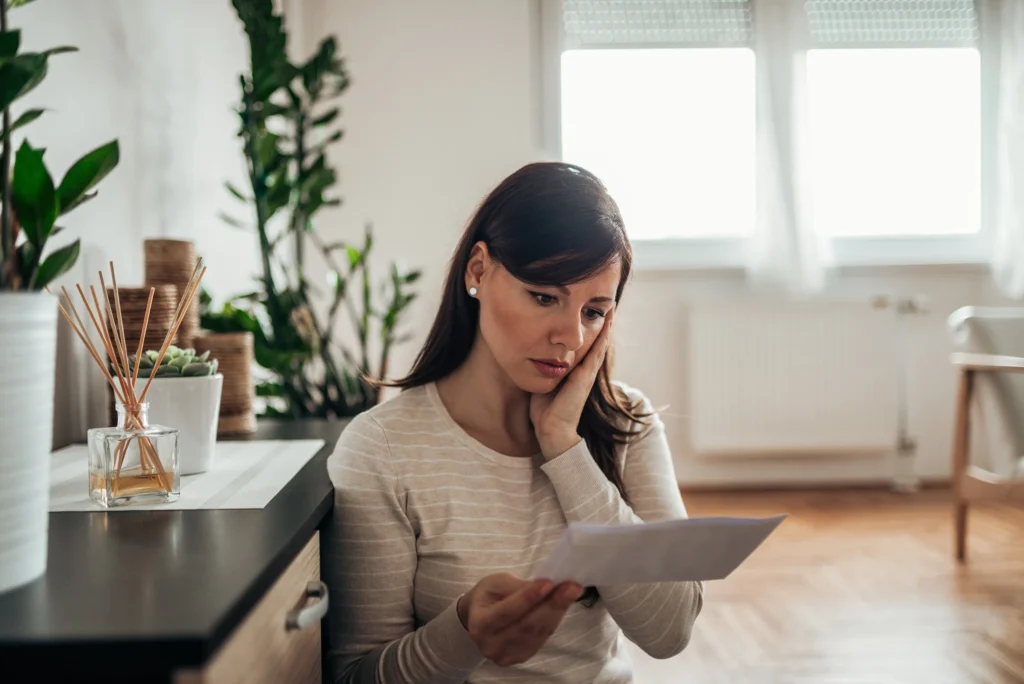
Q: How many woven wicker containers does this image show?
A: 3